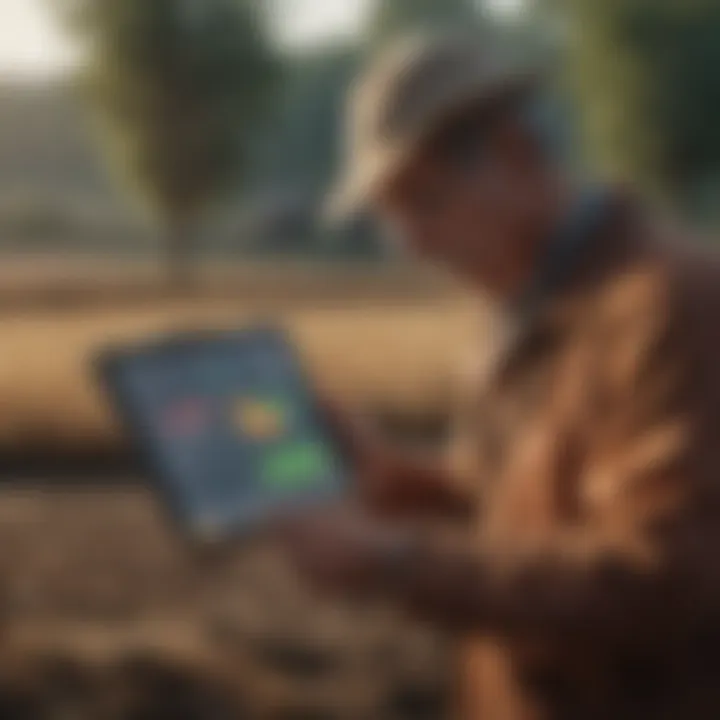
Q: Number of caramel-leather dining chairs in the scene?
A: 0